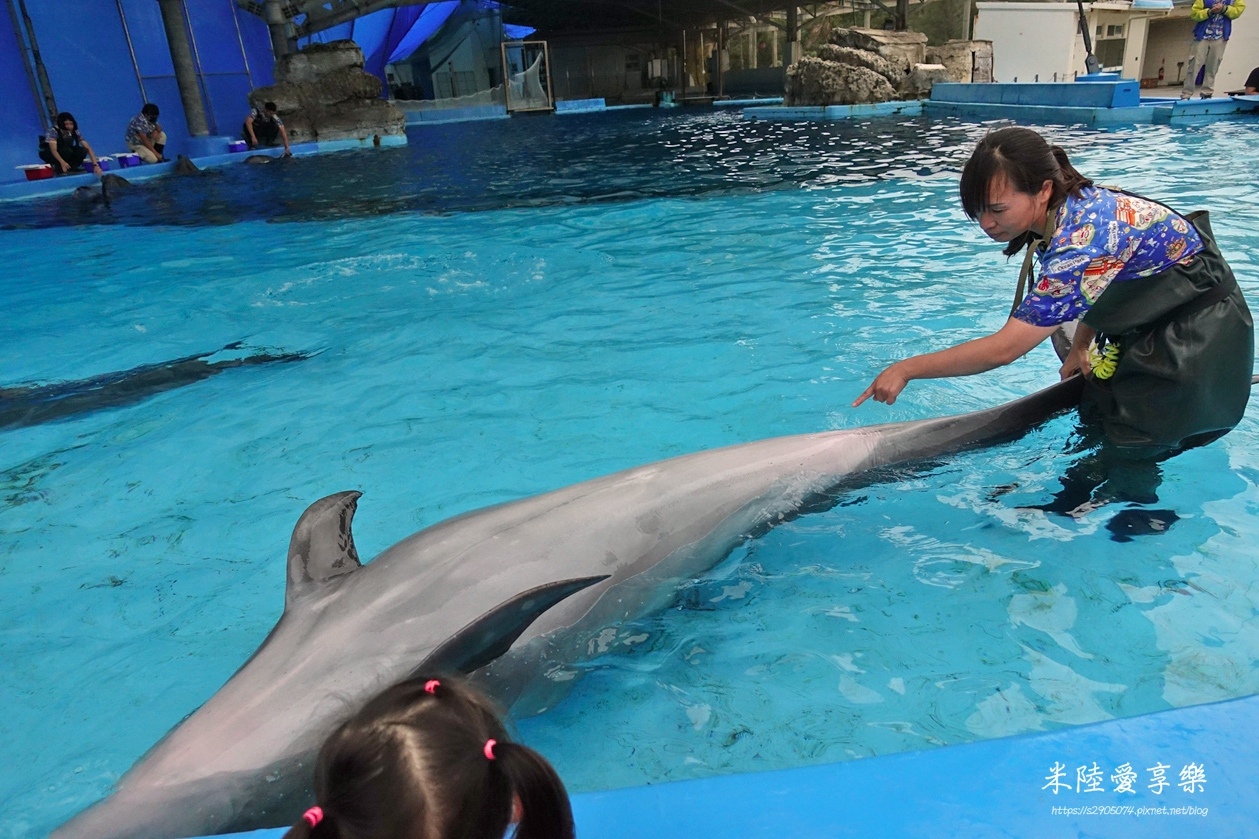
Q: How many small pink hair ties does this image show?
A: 3